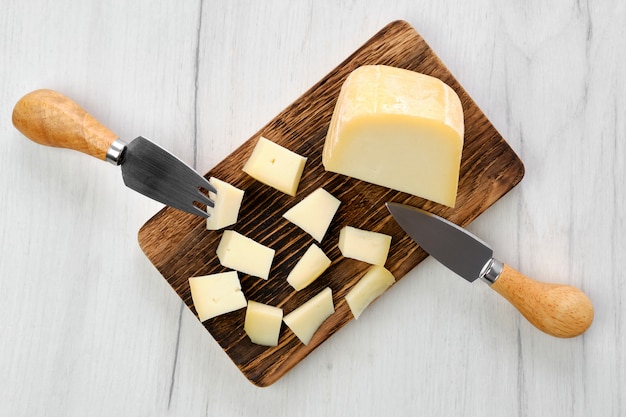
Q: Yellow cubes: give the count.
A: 10